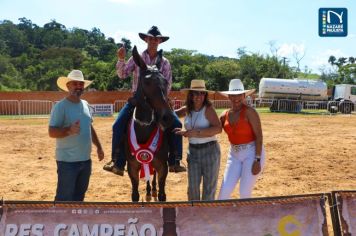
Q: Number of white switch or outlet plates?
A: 0